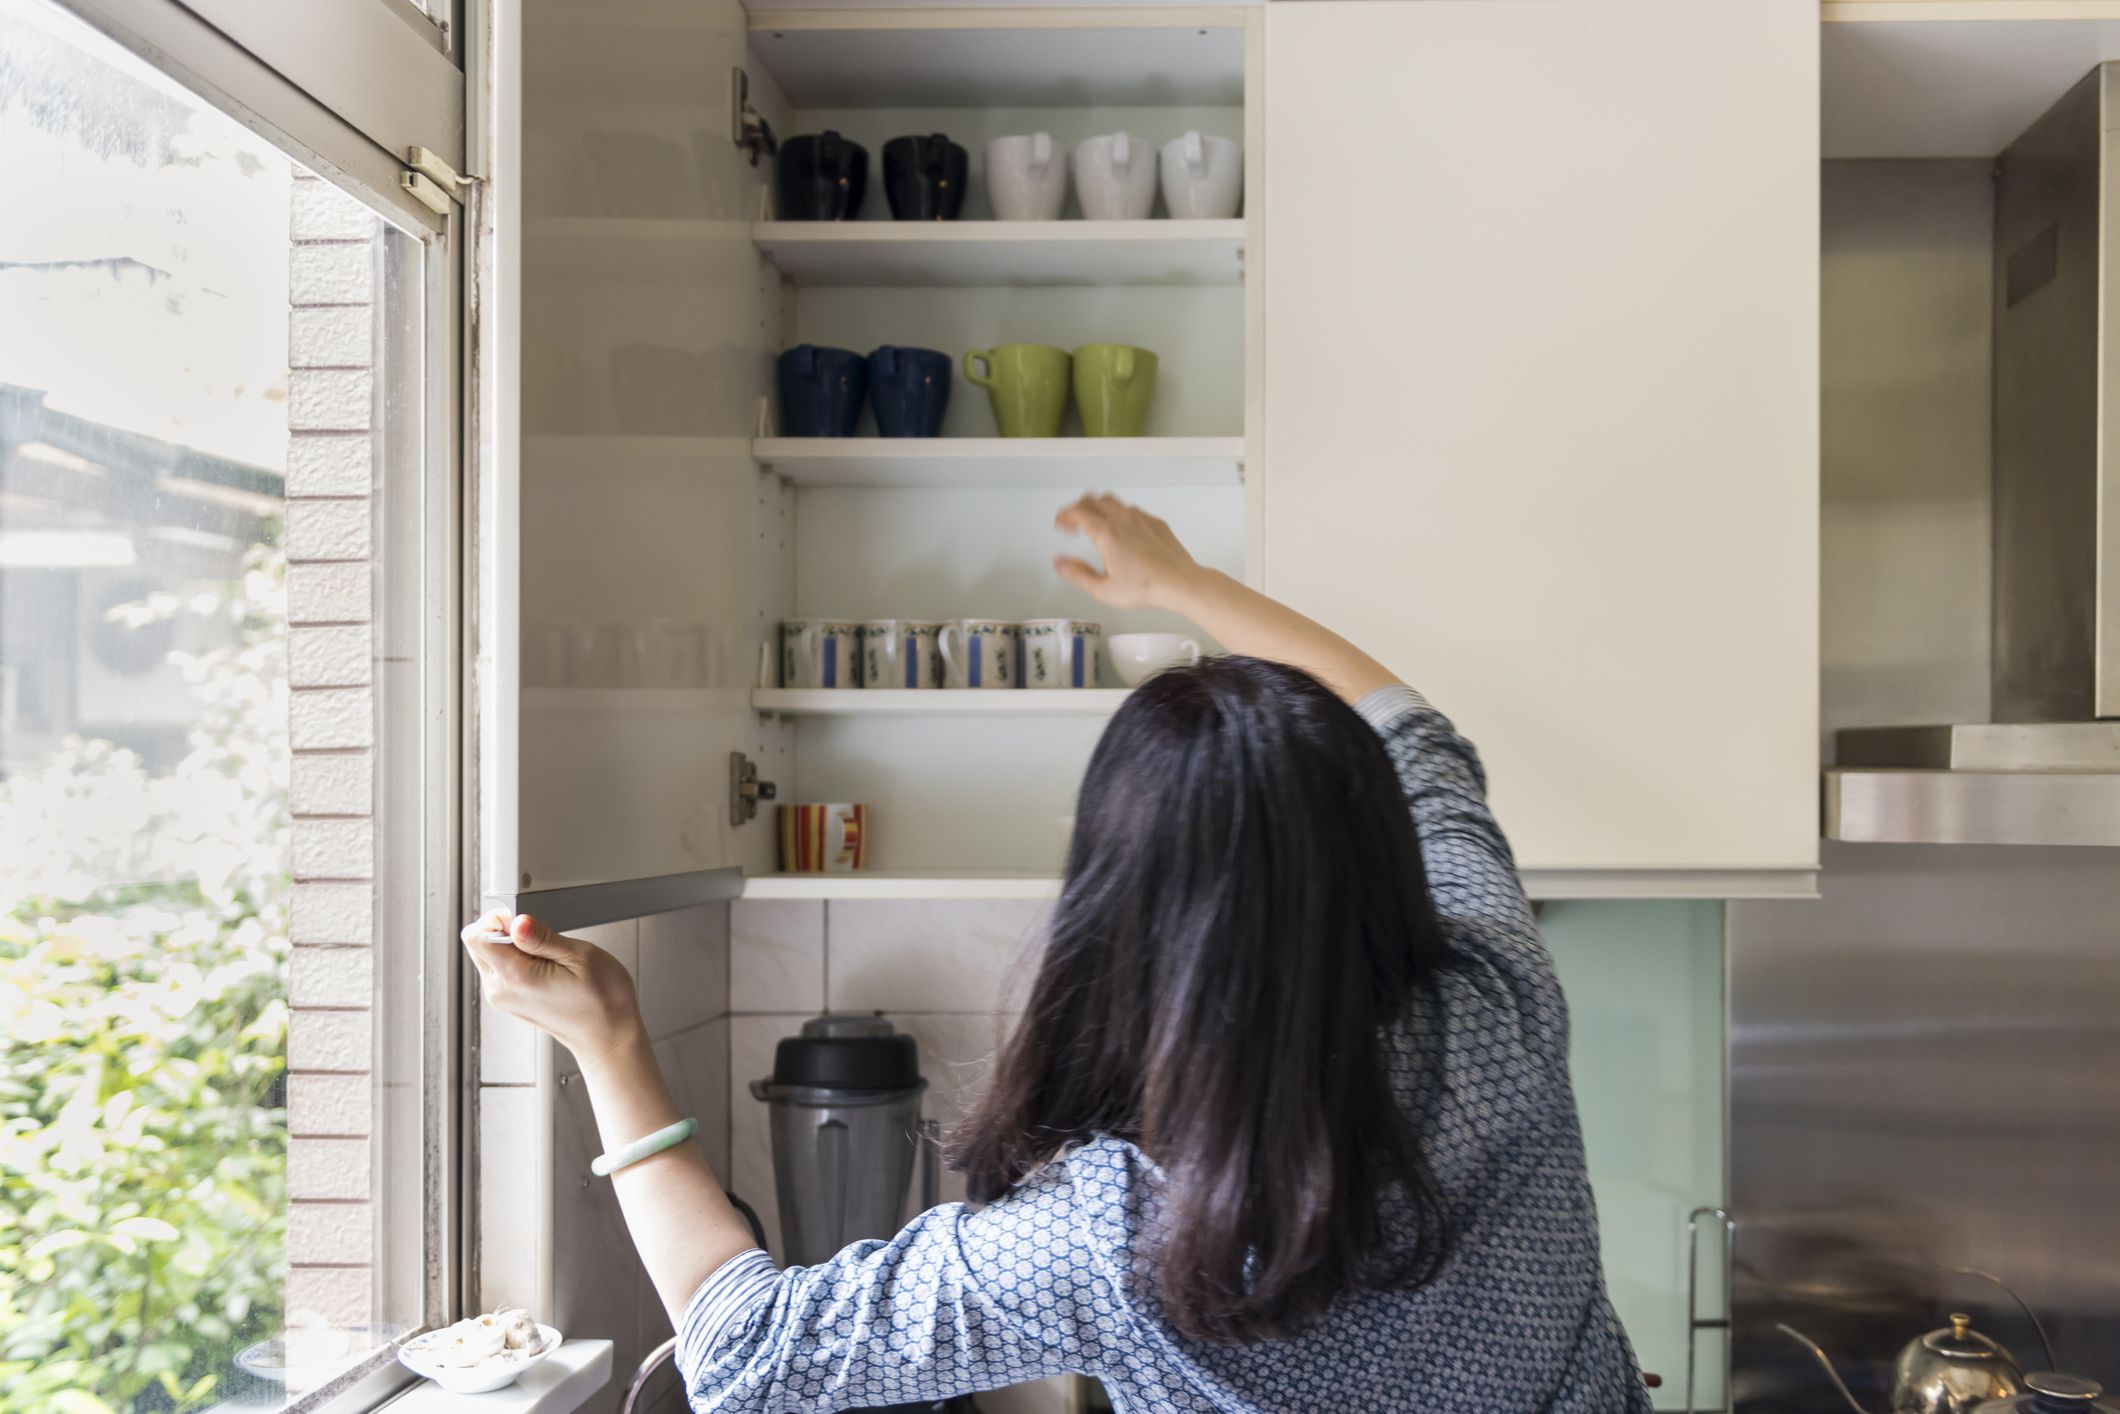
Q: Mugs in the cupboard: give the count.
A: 15